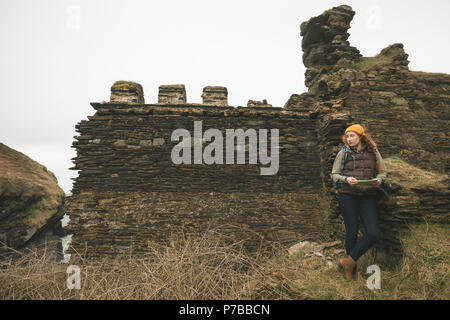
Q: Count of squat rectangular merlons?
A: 3